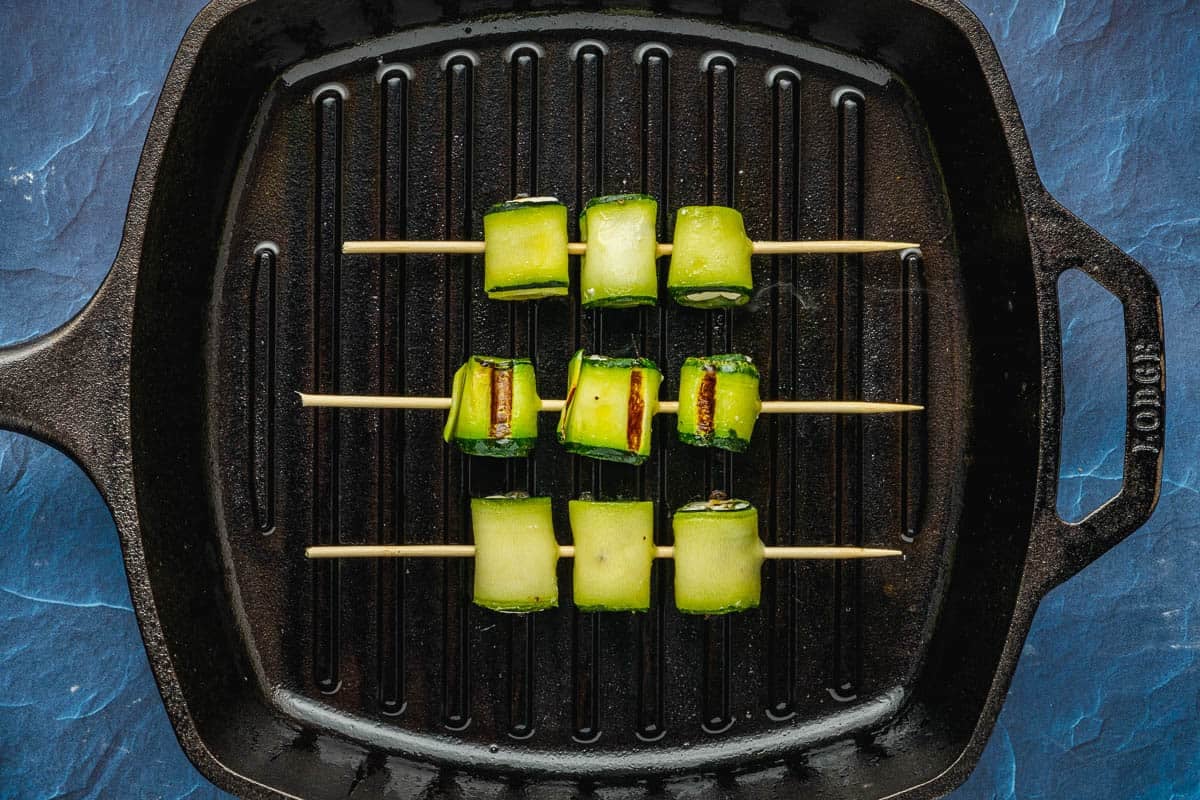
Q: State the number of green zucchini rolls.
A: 9